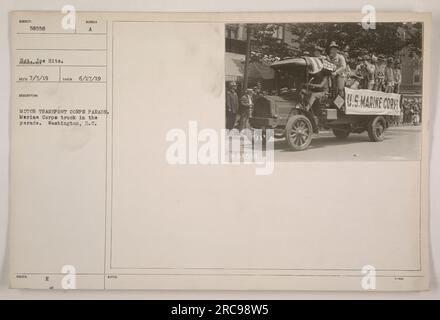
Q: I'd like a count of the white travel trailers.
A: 0